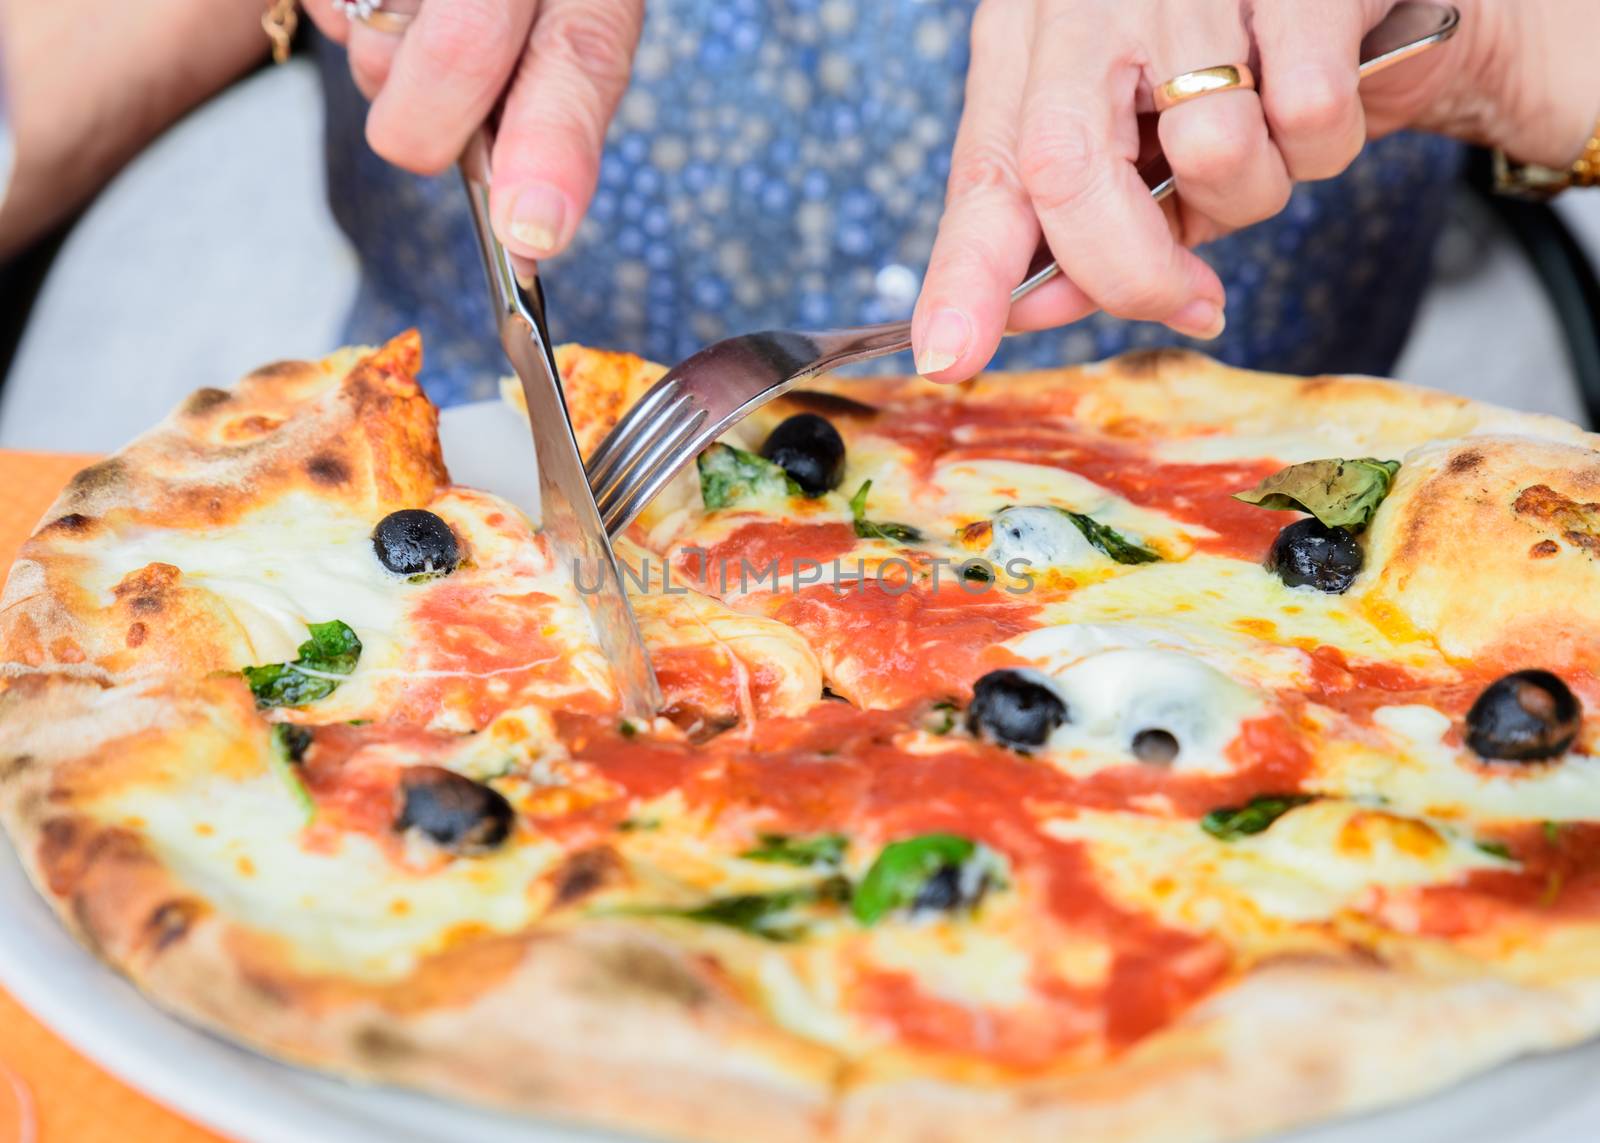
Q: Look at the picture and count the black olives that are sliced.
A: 0